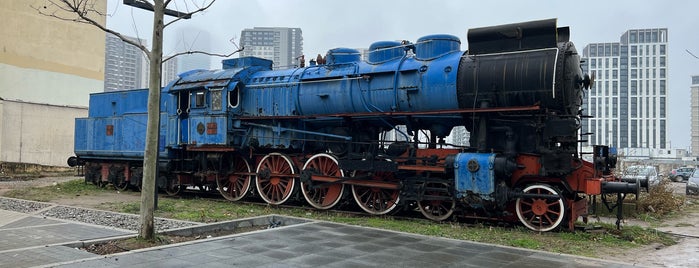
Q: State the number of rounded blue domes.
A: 3